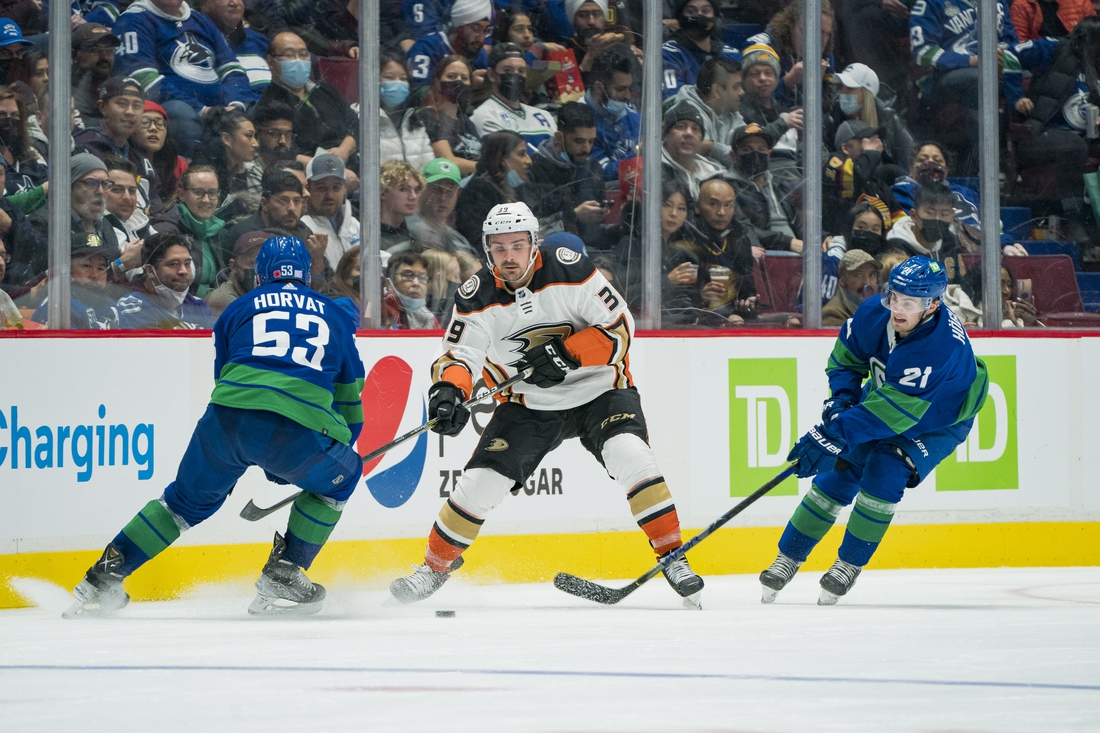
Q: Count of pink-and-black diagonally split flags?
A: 0